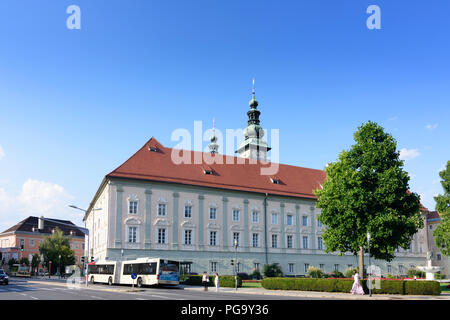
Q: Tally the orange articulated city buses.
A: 0